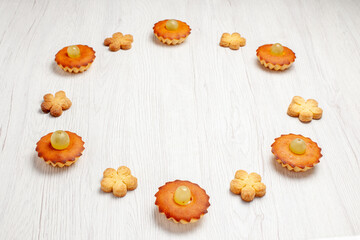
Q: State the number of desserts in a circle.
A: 12